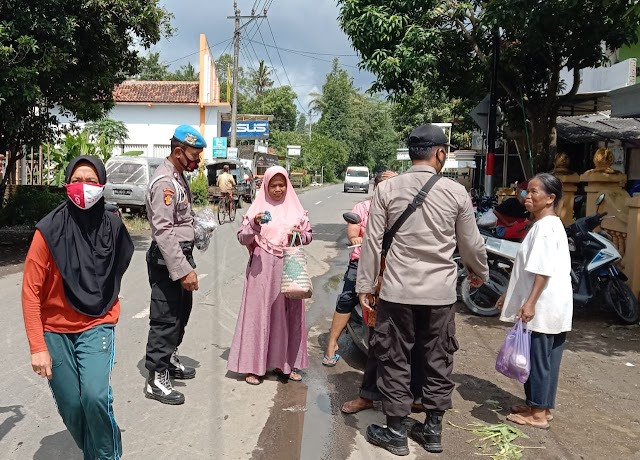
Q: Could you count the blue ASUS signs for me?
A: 1